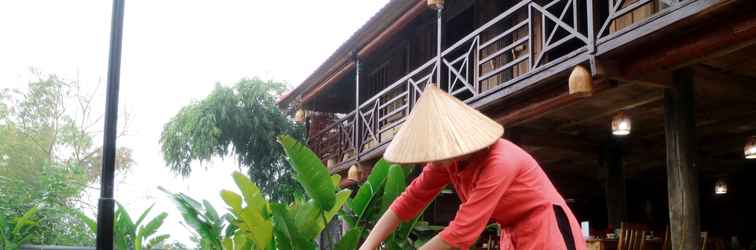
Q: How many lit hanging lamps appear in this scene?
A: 3